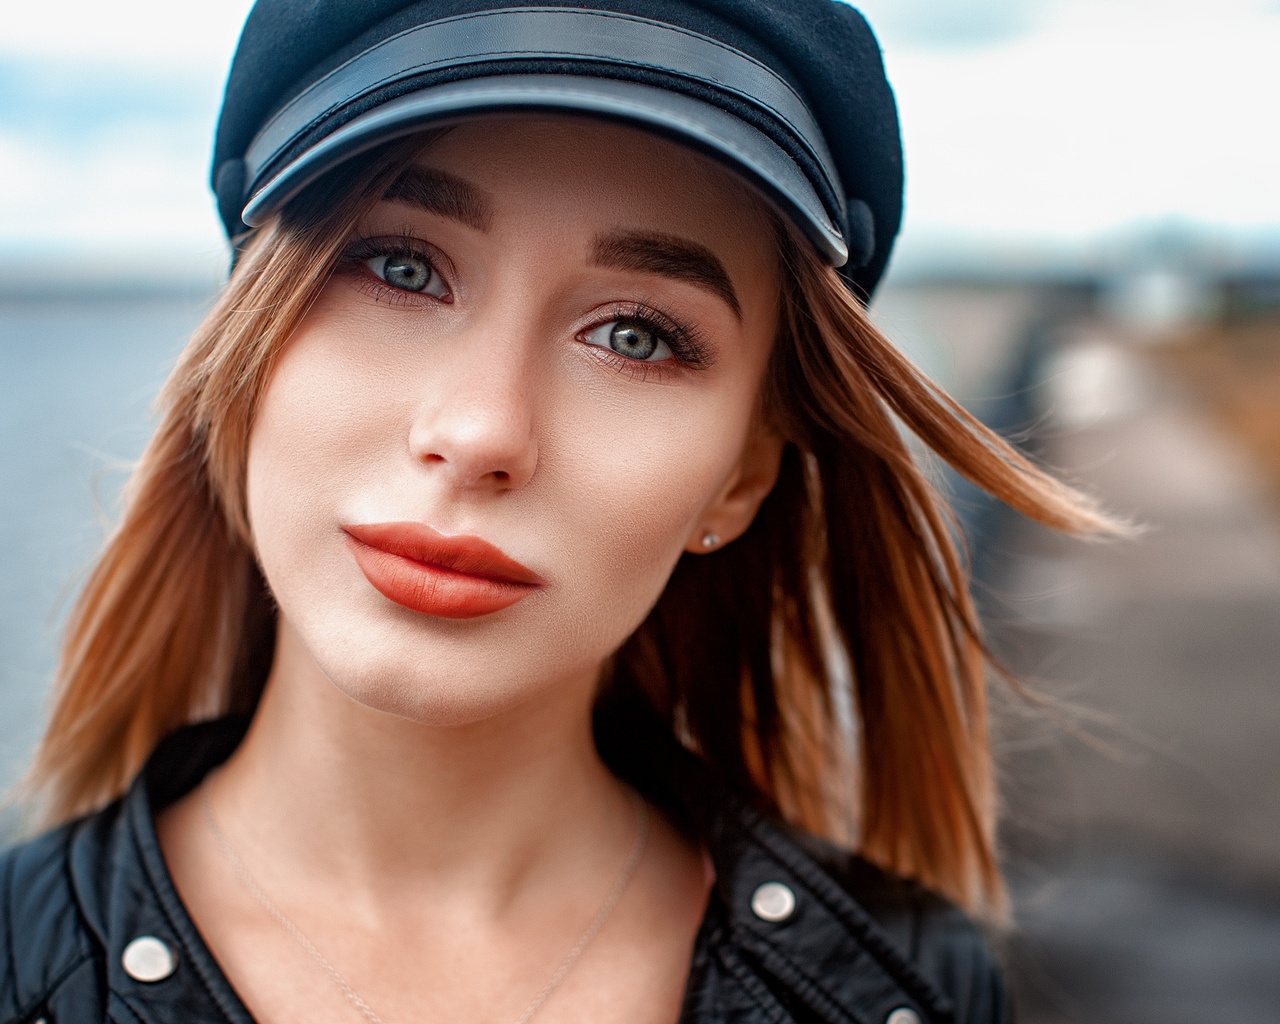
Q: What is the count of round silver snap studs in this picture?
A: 3